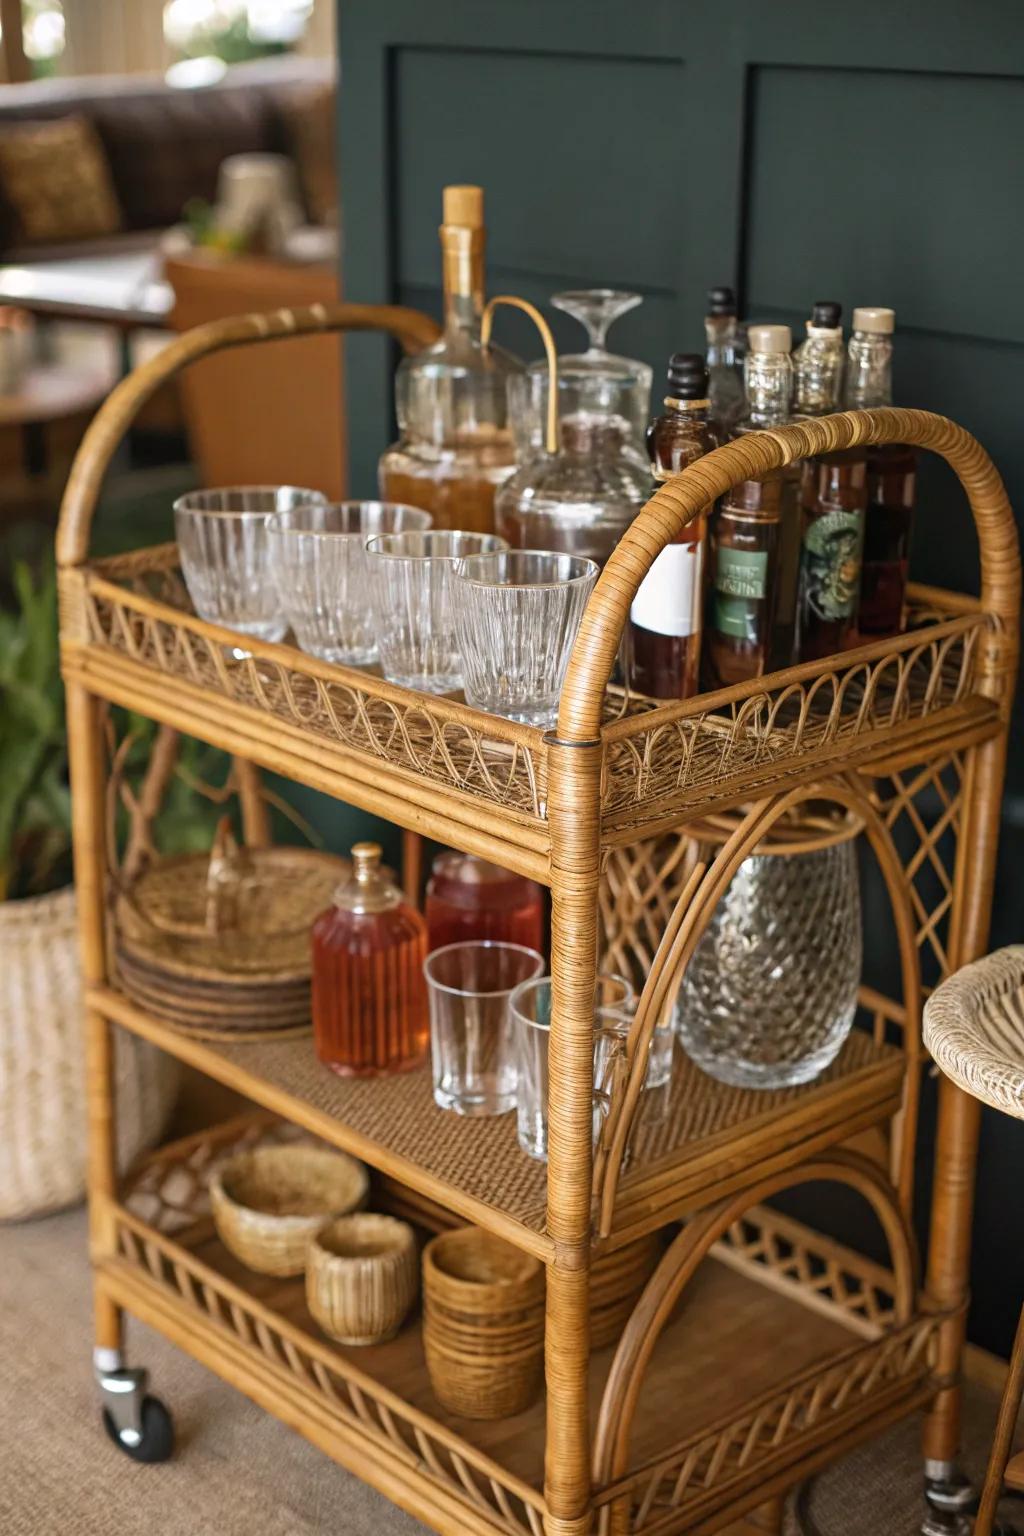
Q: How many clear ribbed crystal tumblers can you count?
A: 4